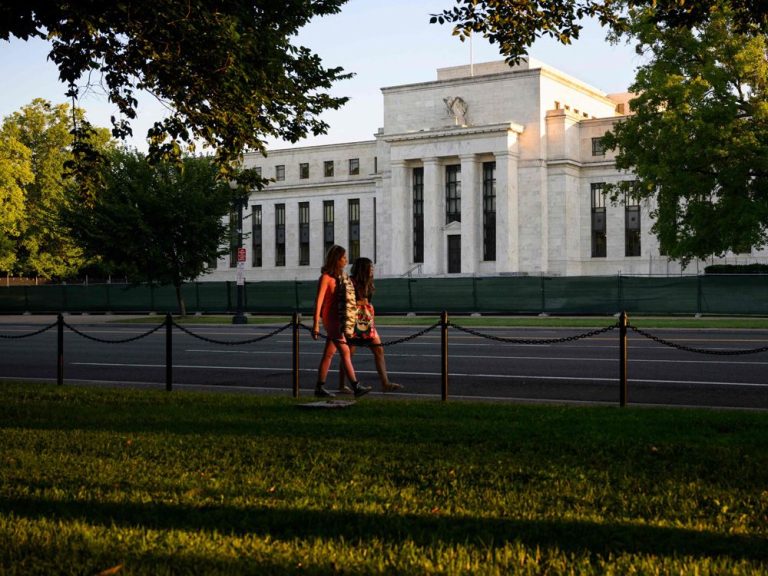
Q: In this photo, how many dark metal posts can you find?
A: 5